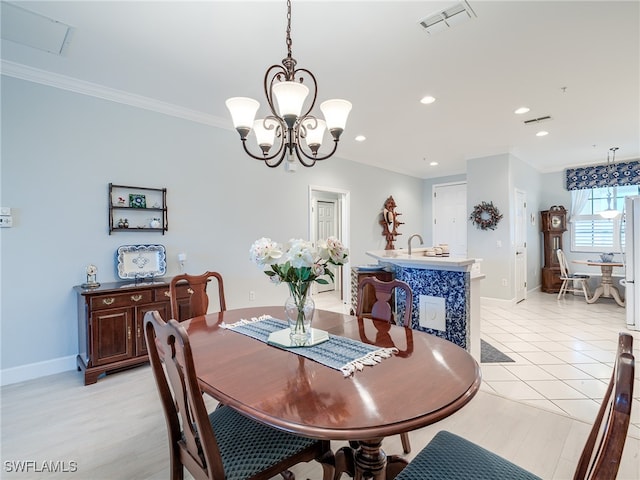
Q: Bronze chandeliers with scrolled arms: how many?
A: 1